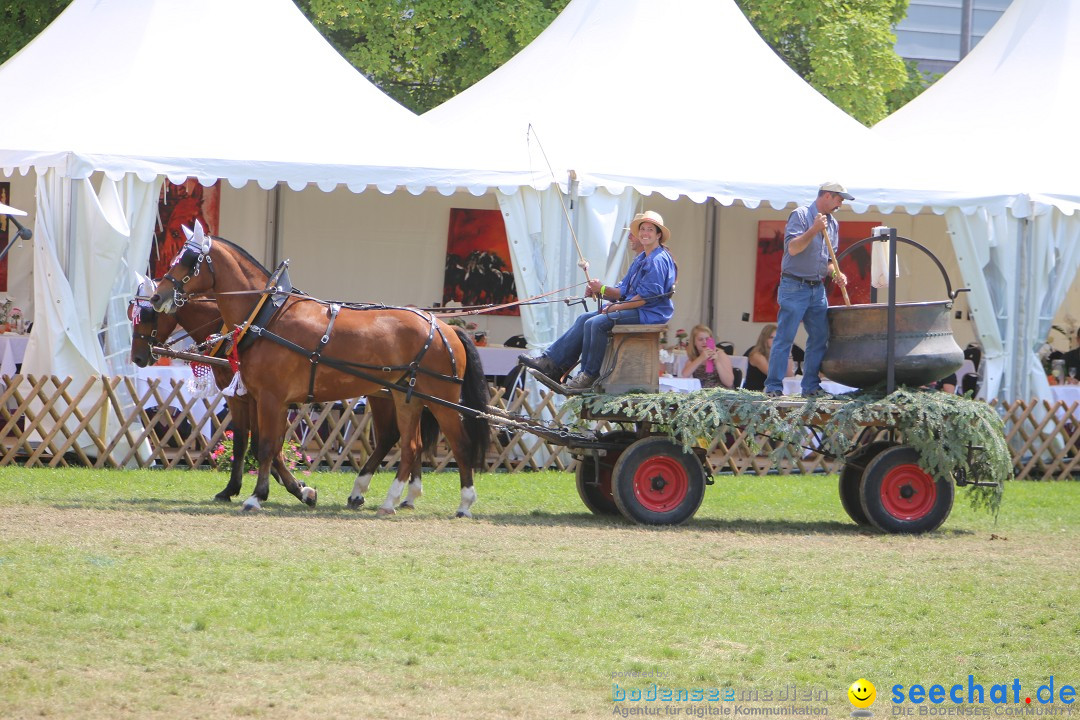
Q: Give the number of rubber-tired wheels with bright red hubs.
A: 2